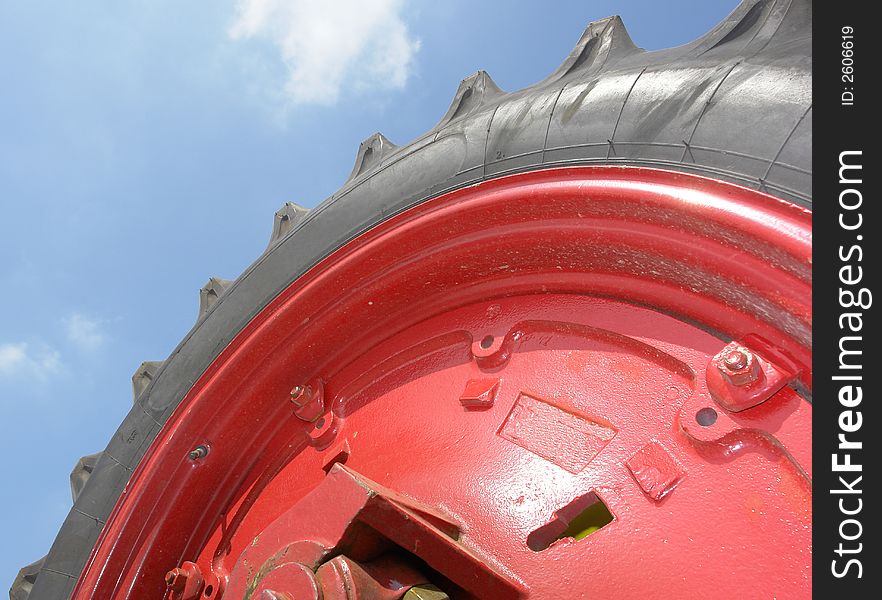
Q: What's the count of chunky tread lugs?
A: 9